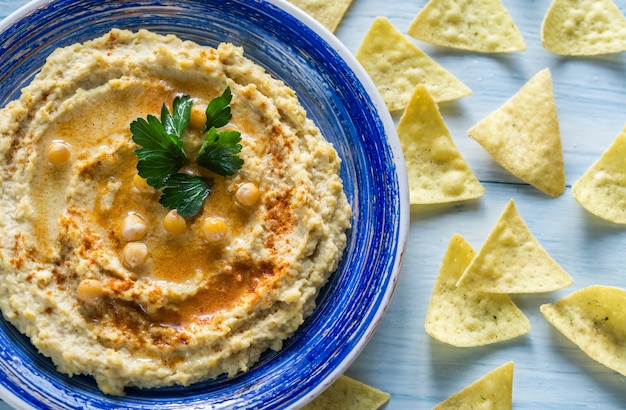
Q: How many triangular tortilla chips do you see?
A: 12